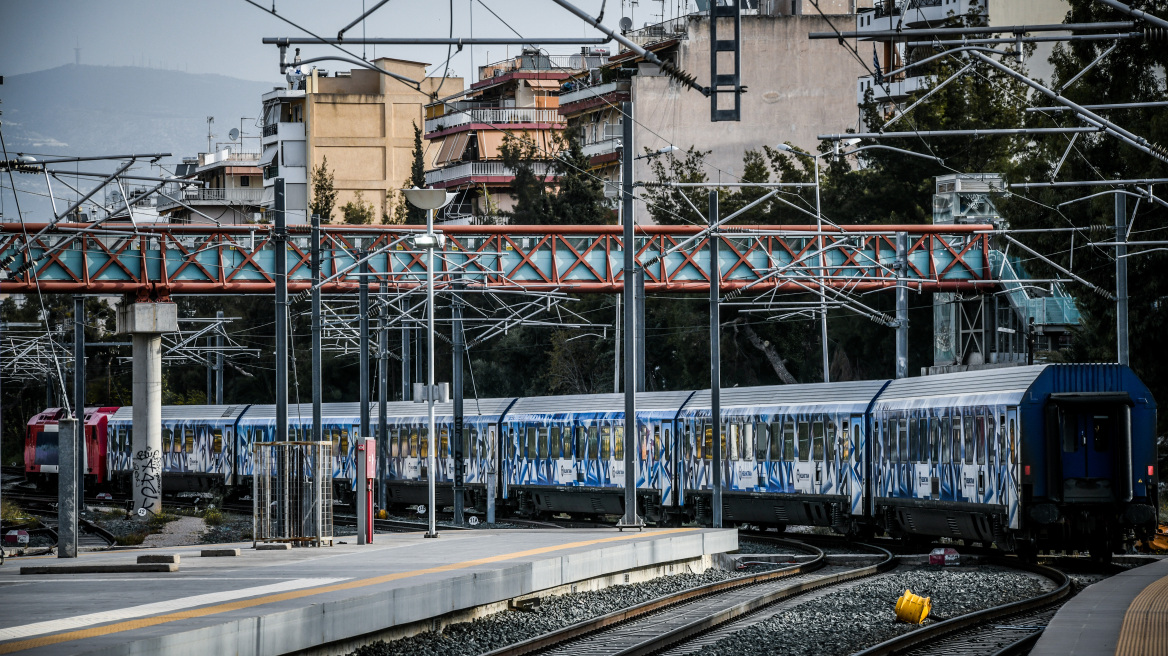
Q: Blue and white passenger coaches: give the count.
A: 6